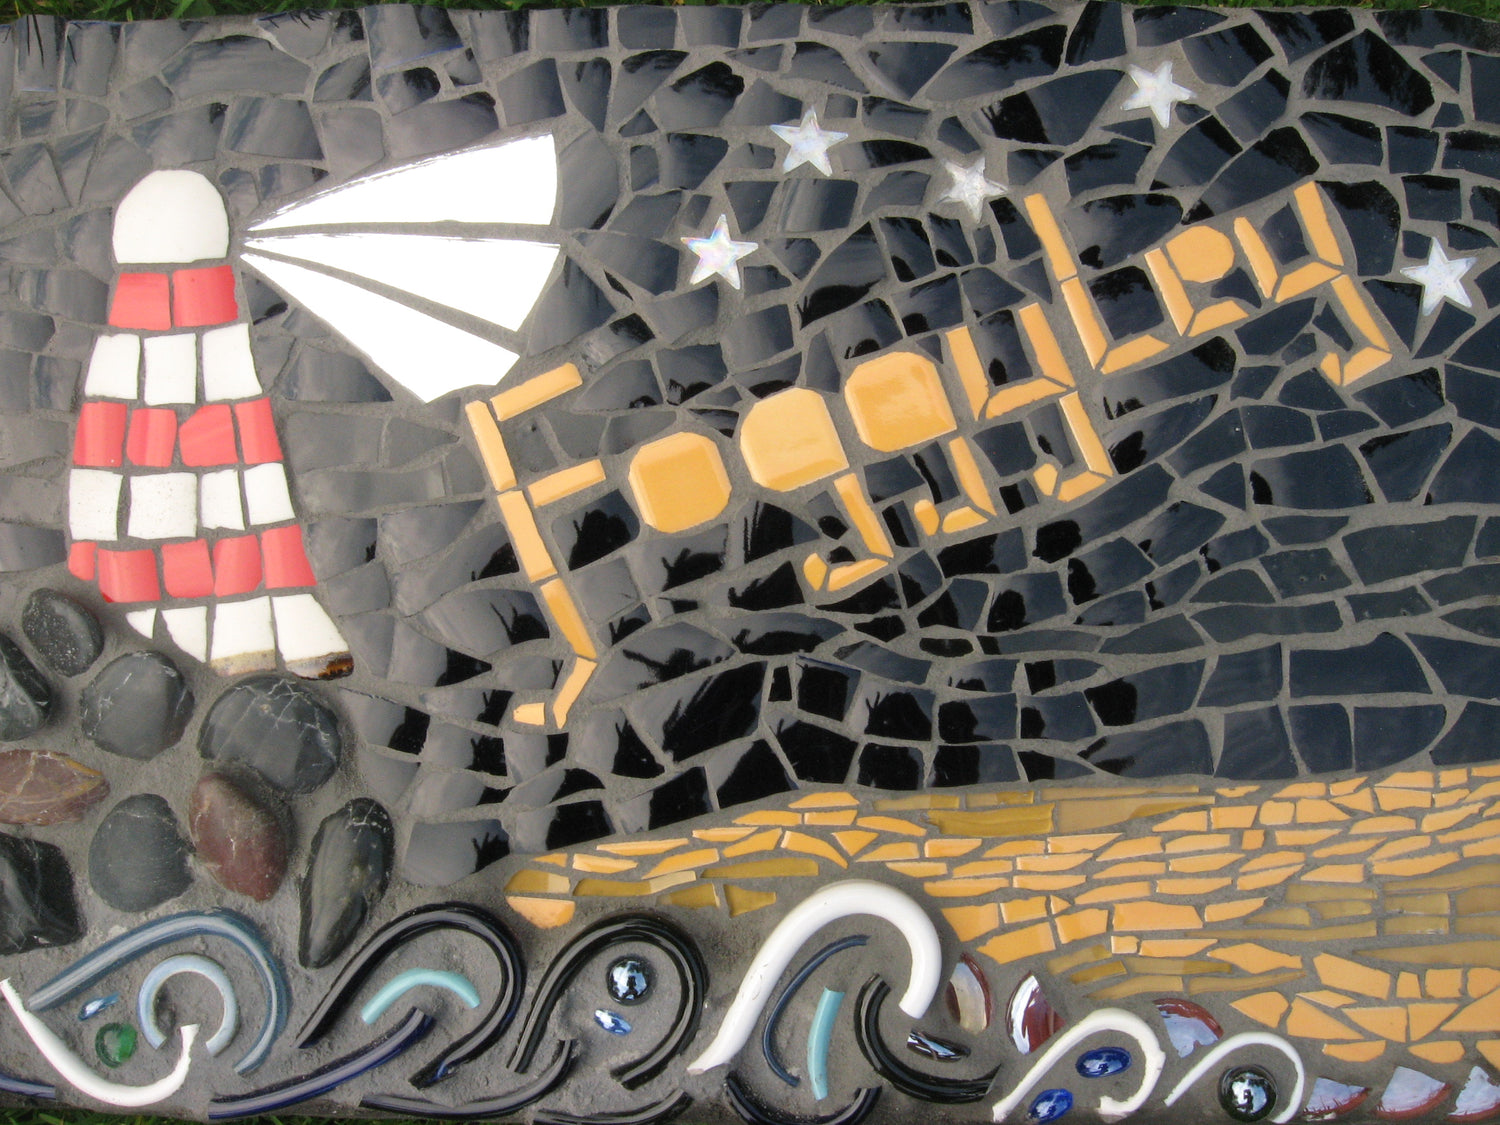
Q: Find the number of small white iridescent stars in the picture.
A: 5